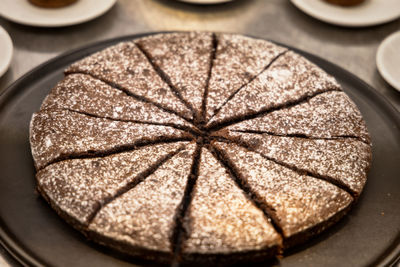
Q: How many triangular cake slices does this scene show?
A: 12